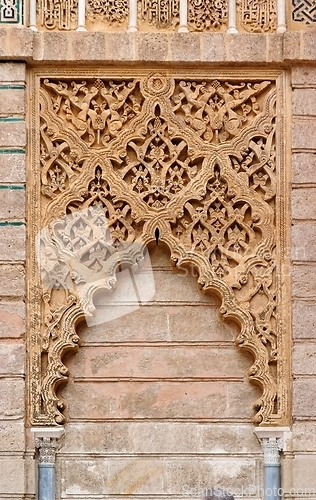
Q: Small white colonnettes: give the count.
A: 6